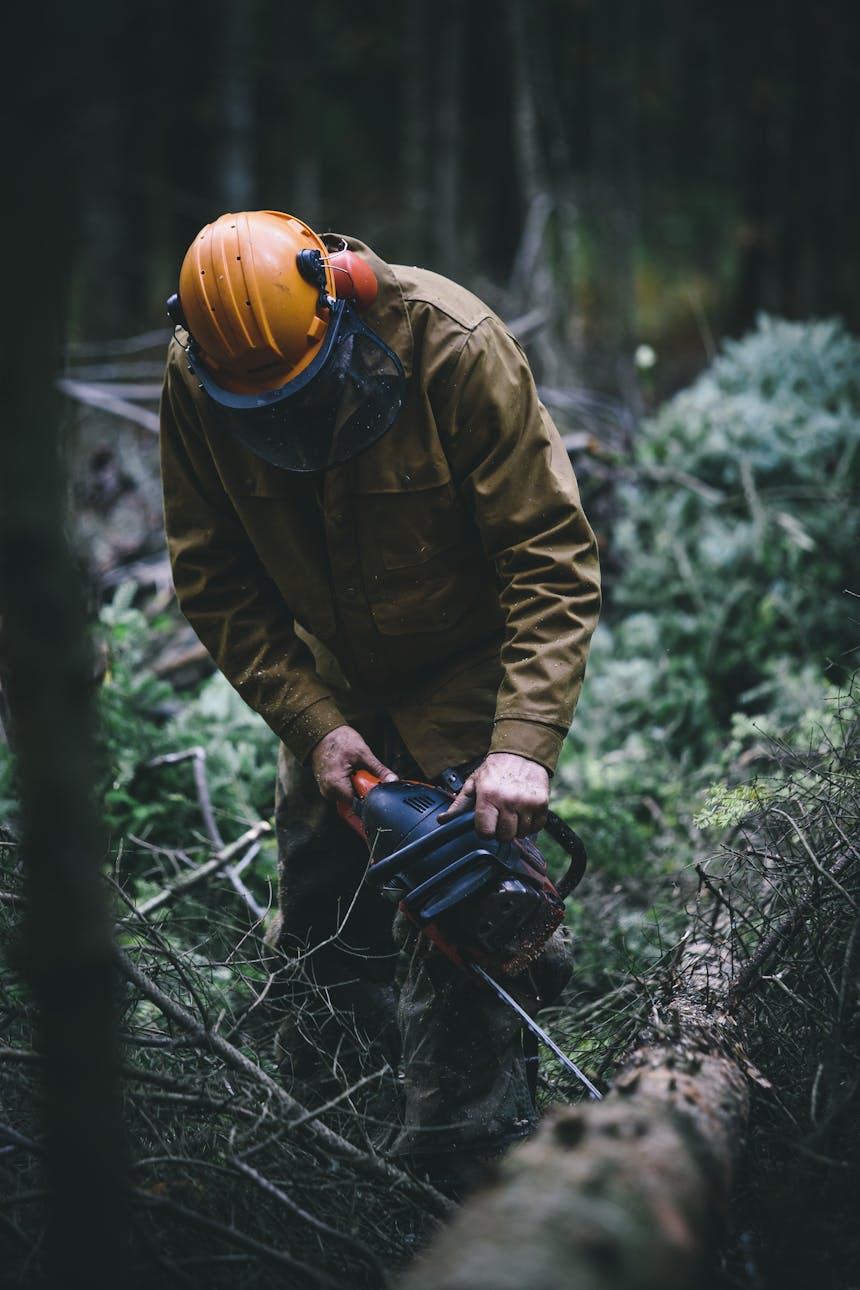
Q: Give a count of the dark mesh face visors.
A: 1